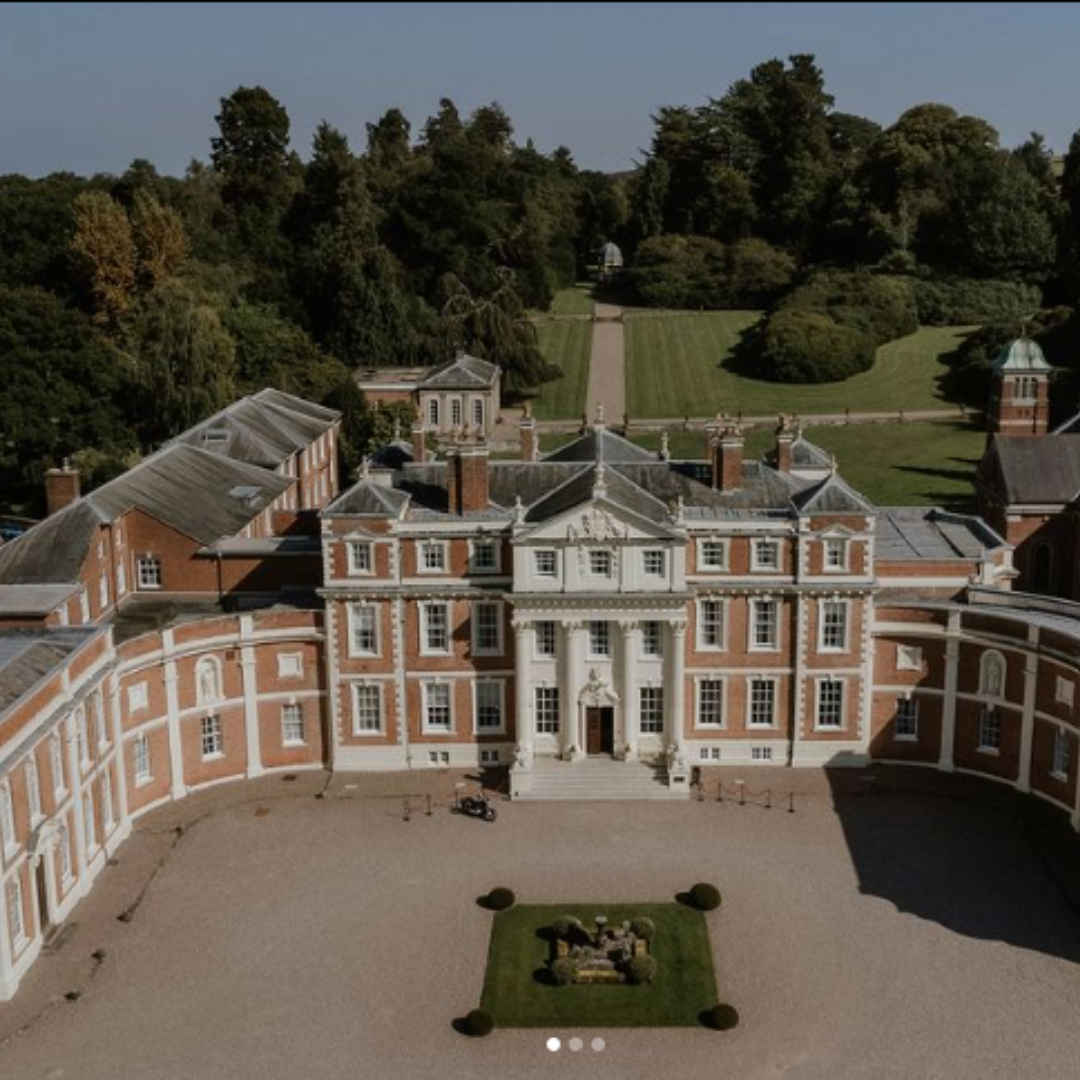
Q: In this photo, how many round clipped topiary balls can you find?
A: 8